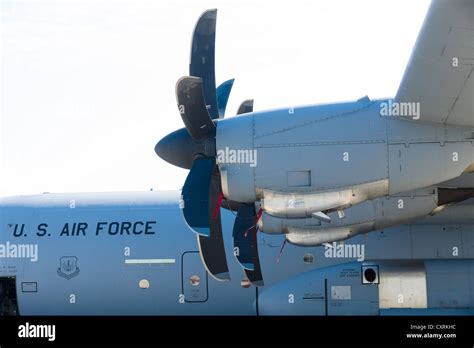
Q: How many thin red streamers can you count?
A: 3